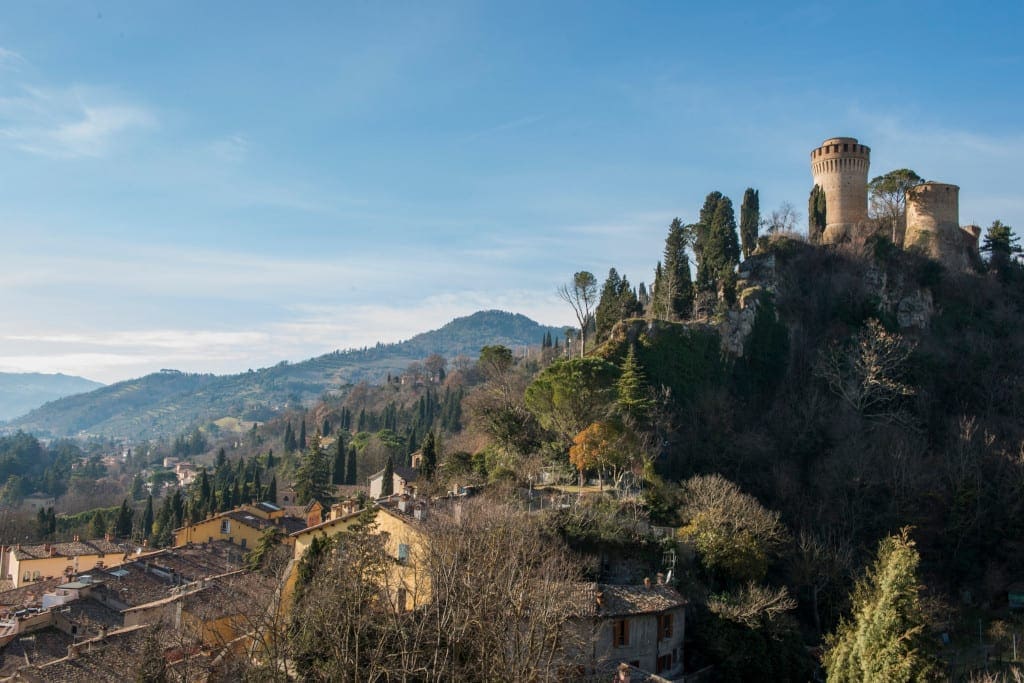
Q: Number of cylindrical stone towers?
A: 2